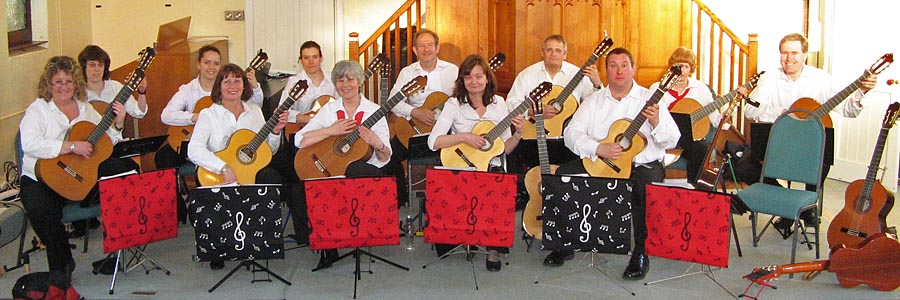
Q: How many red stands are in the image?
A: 4